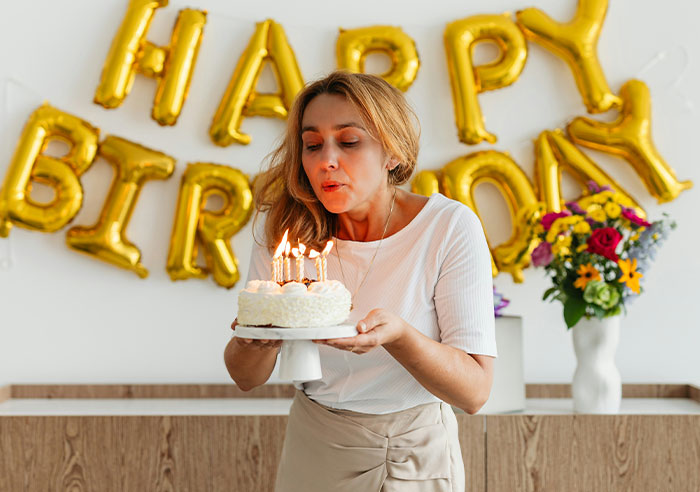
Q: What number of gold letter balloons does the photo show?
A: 13